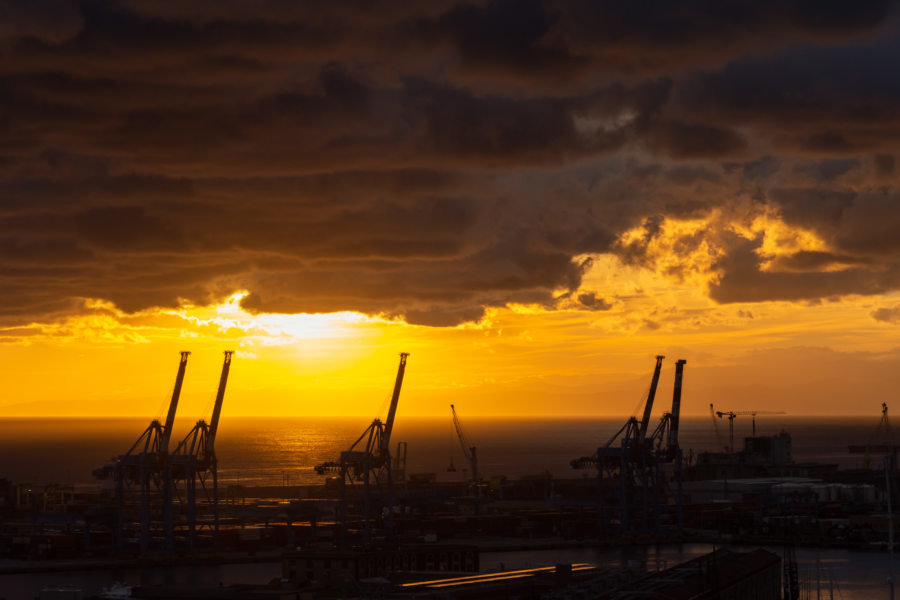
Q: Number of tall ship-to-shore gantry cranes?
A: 5